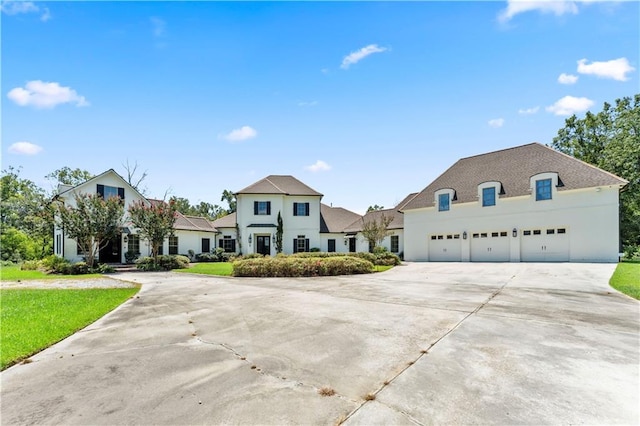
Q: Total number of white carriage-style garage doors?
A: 3